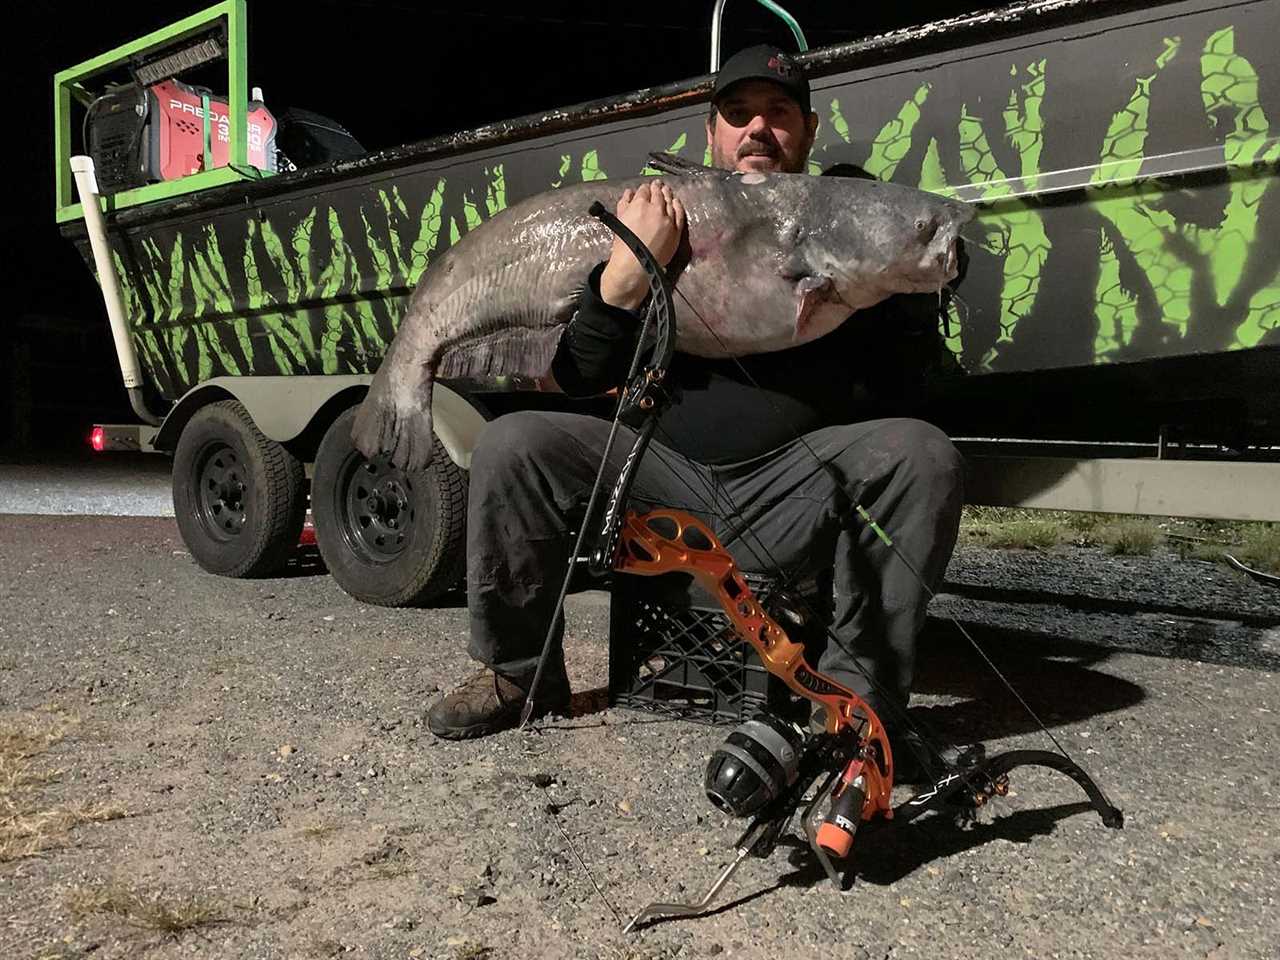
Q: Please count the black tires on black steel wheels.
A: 2